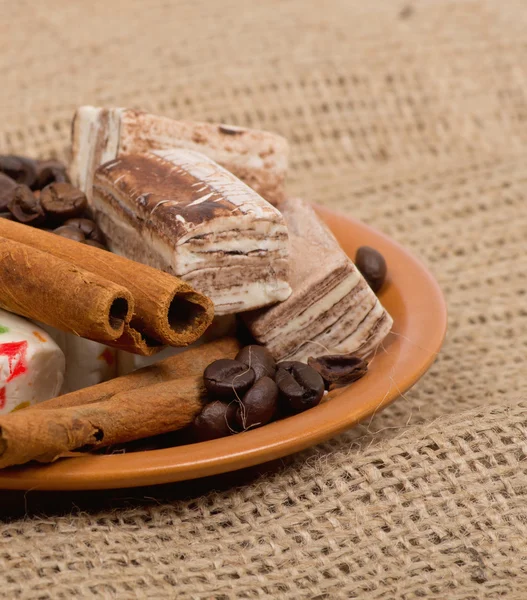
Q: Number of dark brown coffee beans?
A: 15